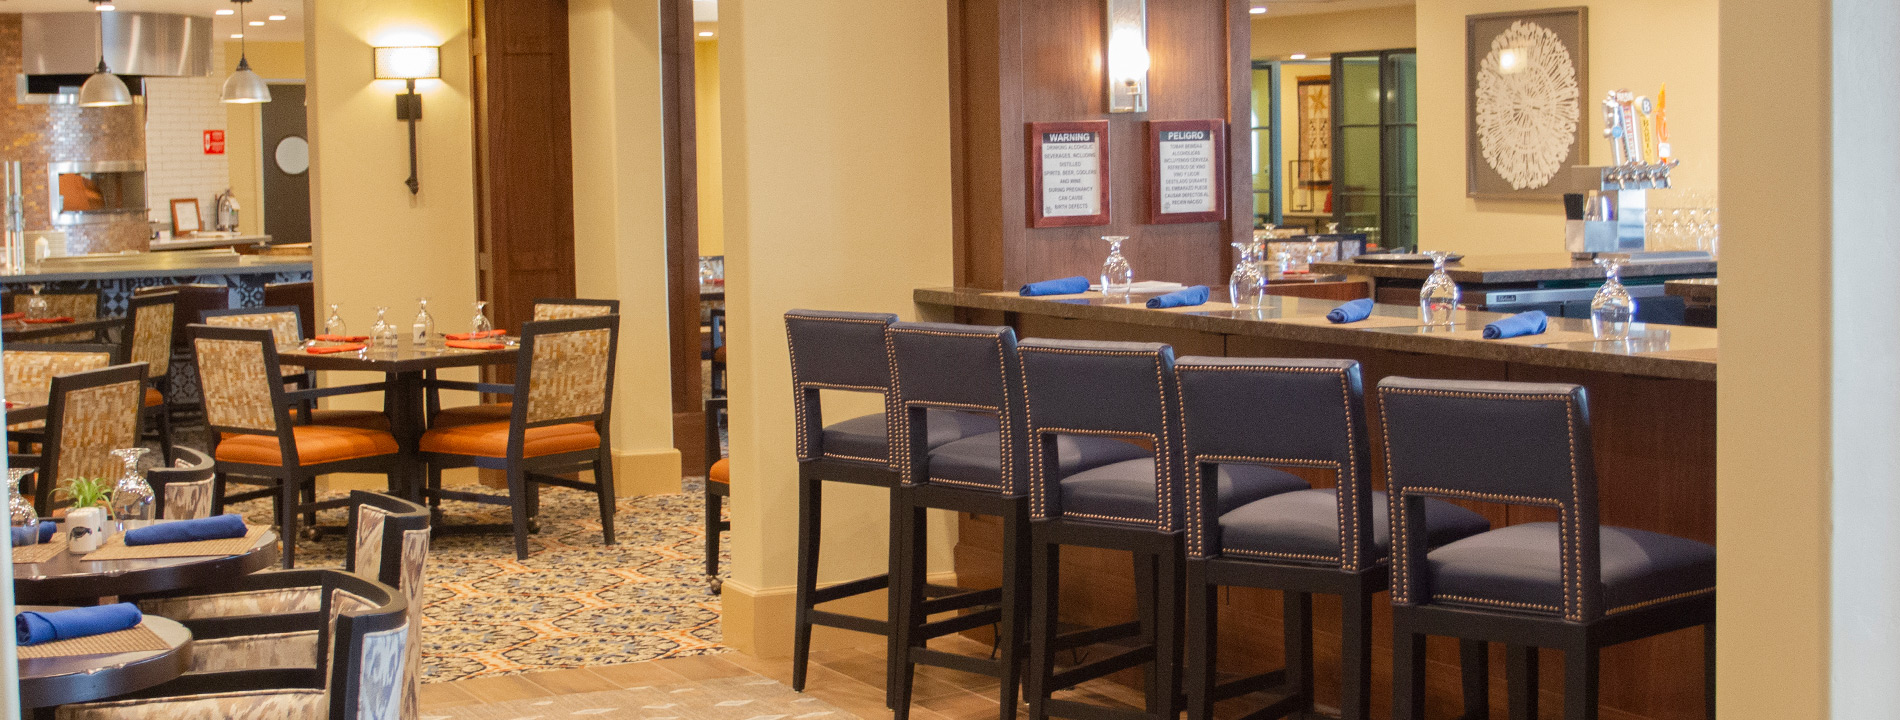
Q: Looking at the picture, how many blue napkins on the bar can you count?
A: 4